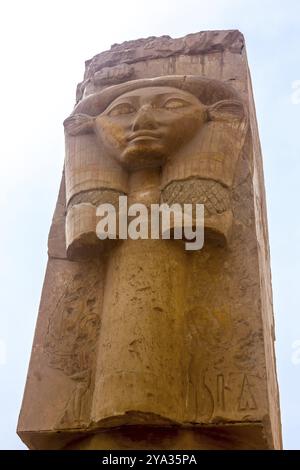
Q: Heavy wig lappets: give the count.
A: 2